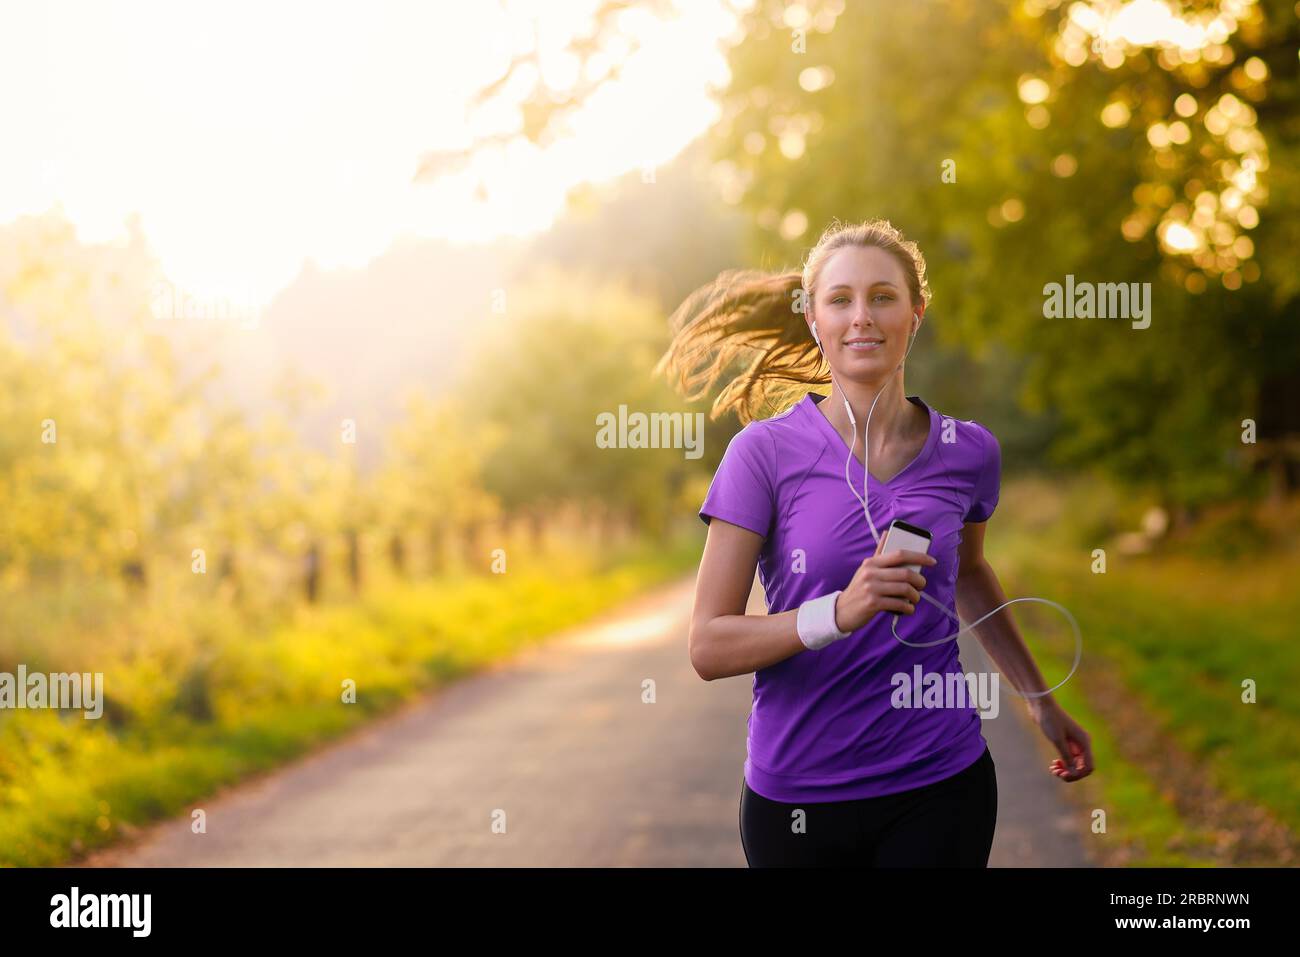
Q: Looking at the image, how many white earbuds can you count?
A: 2